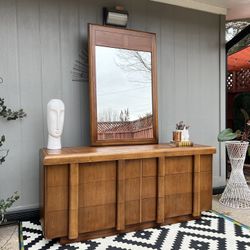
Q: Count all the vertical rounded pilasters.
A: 4